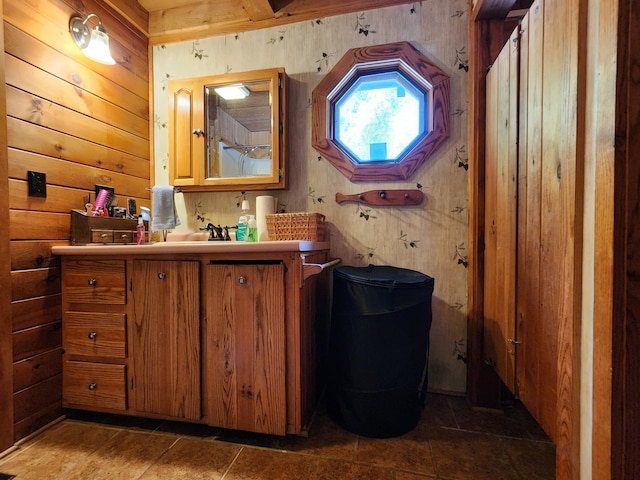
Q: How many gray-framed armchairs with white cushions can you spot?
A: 0